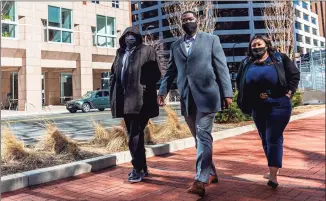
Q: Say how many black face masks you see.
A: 3